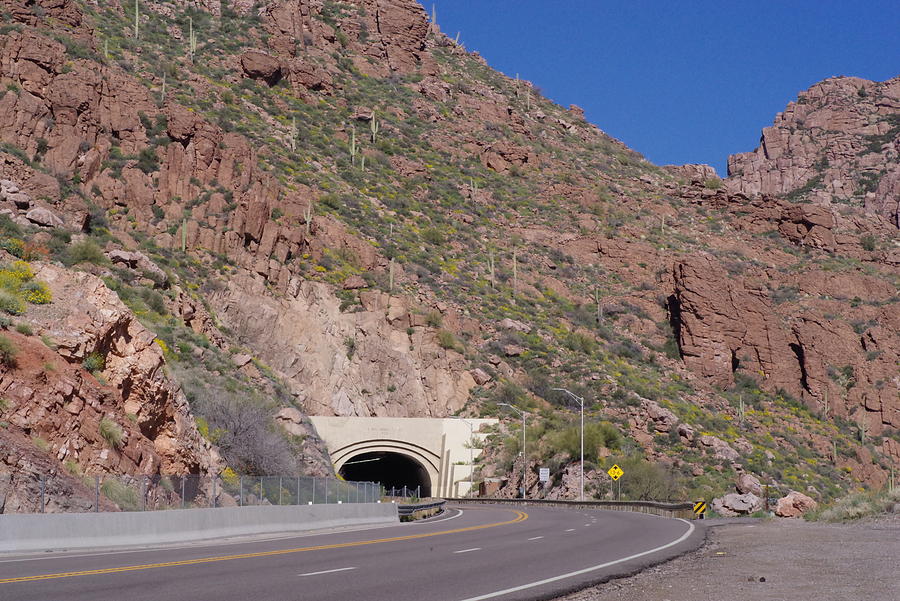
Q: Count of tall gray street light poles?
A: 3